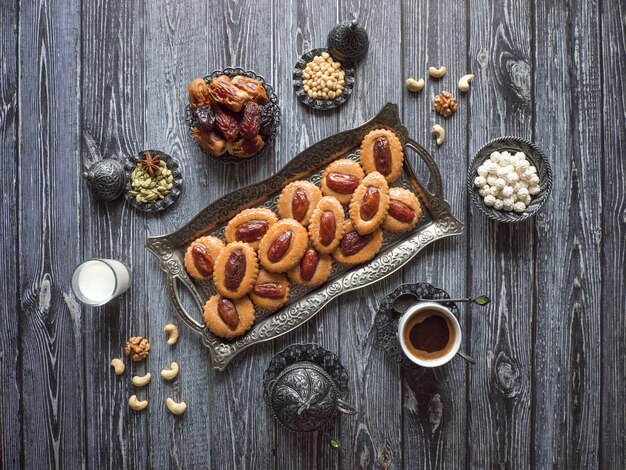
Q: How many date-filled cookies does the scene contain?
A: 14